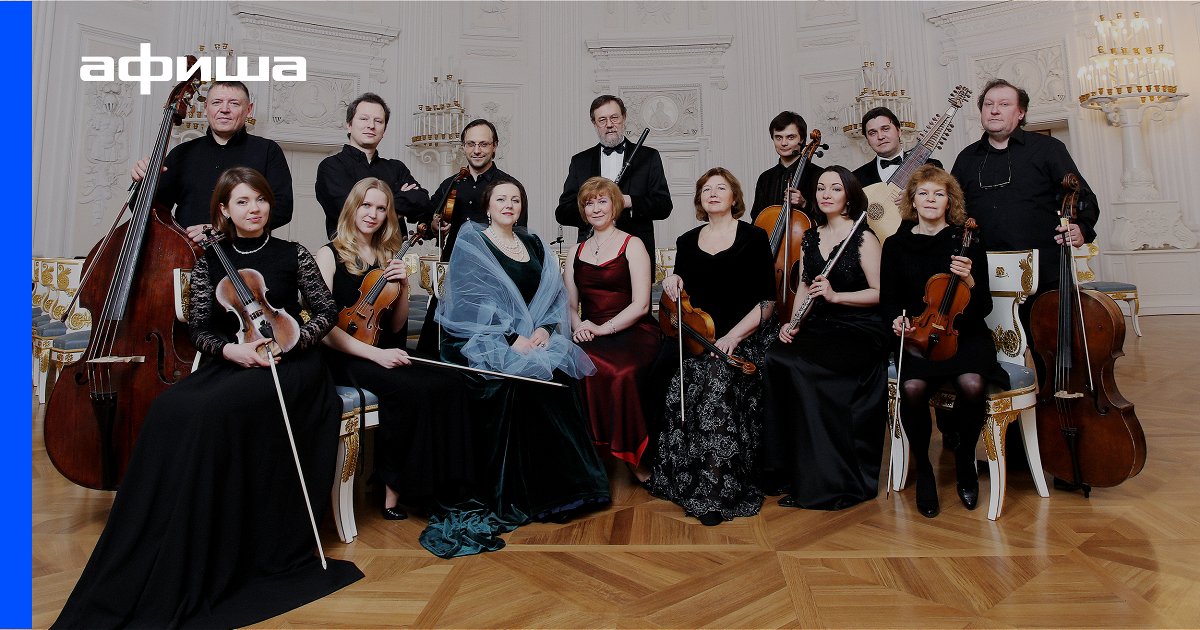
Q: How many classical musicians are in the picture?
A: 14